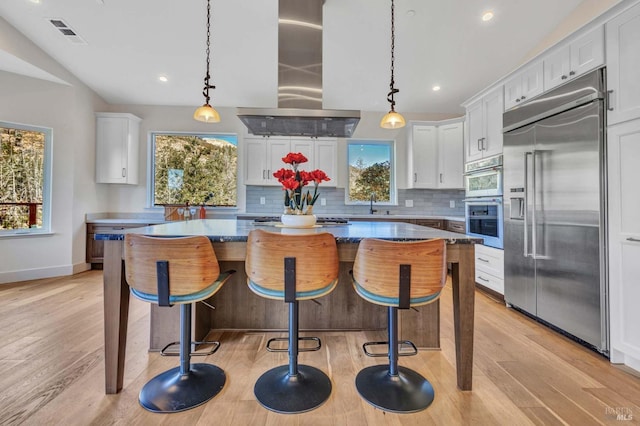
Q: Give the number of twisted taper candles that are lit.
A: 0